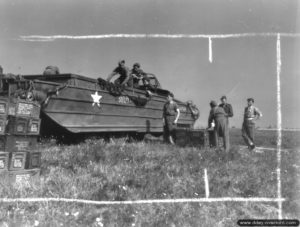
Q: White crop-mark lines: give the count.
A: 5